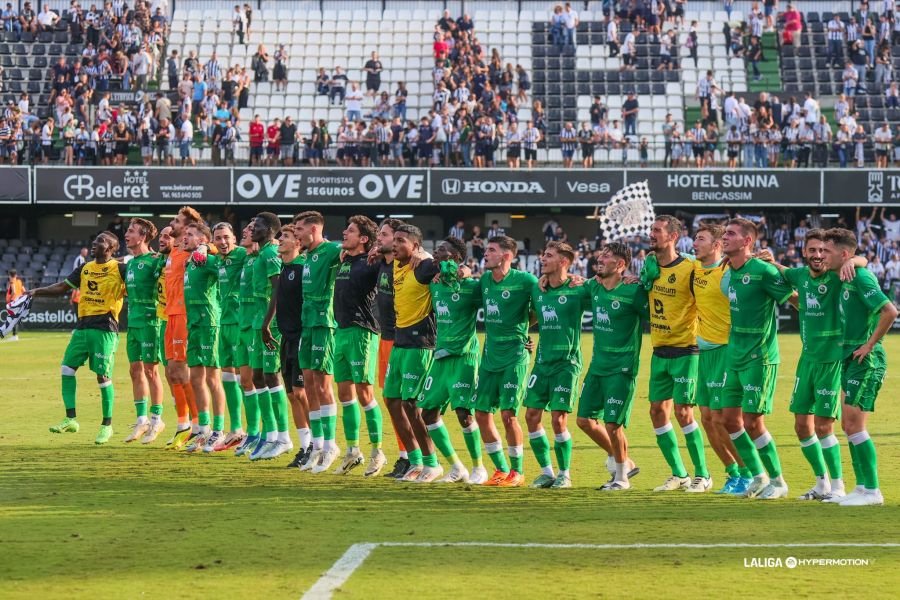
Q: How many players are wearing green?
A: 13